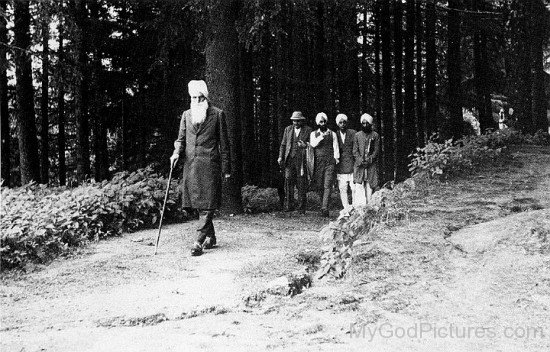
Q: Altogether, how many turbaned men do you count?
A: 4